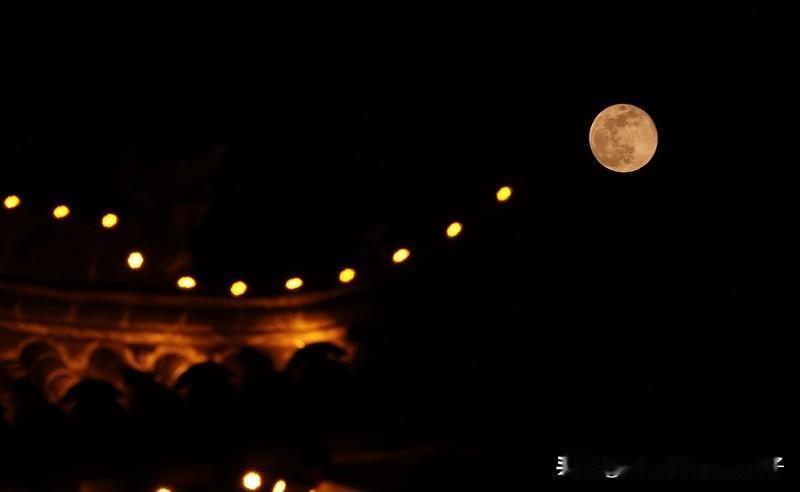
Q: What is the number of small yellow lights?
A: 14